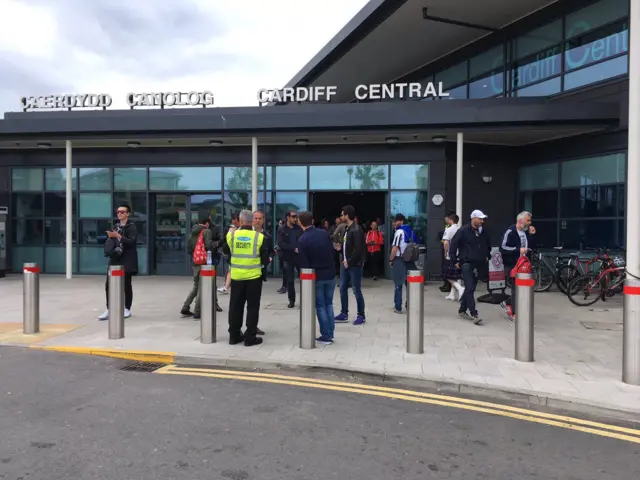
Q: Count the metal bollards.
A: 7